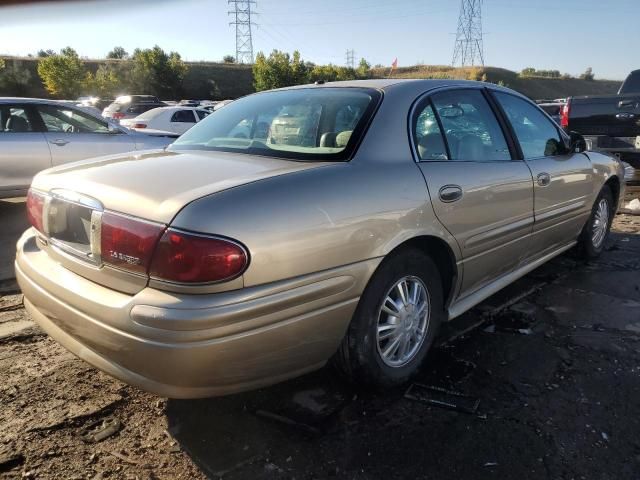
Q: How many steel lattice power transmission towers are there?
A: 3